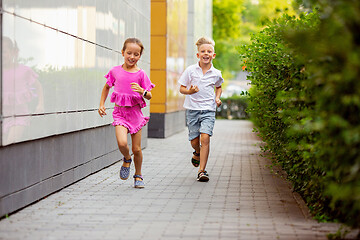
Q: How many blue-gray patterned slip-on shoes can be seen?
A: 2